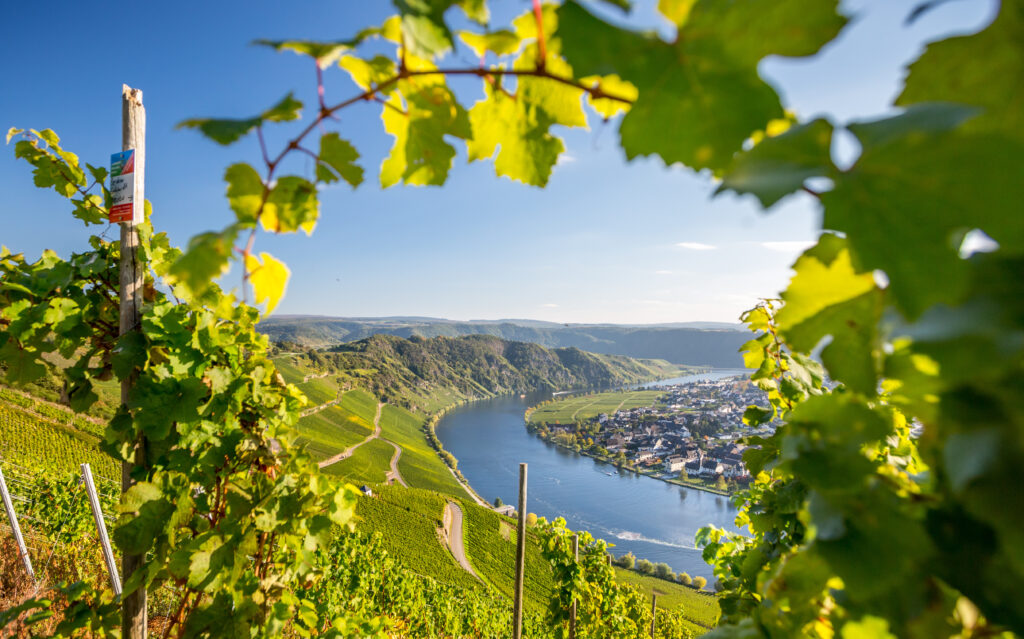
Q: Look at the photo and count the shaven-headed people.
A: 0